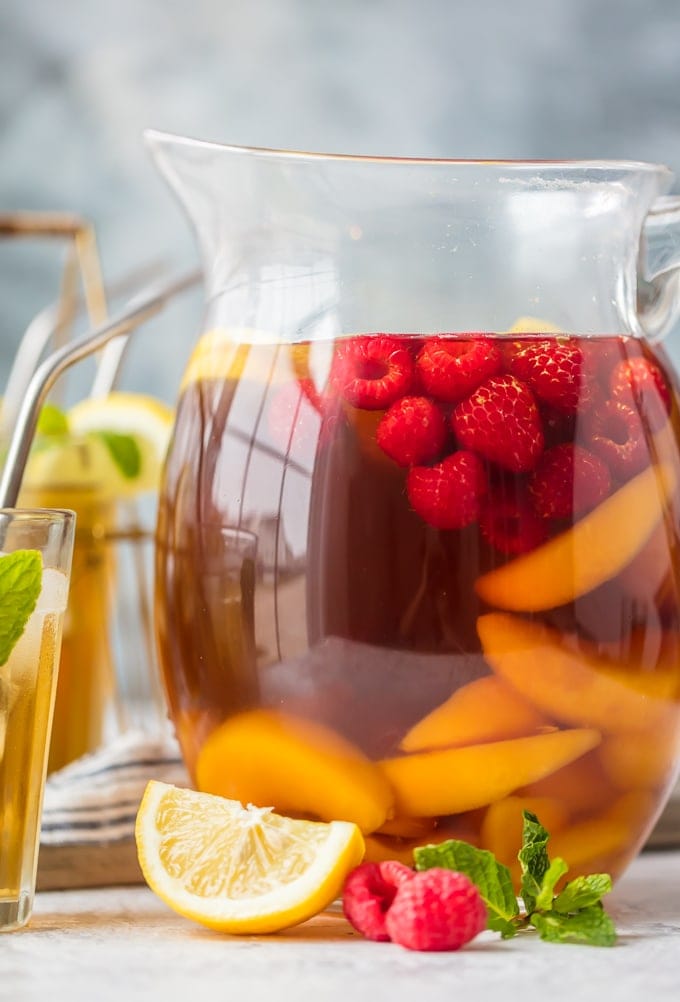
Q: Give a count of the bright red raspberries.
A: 12